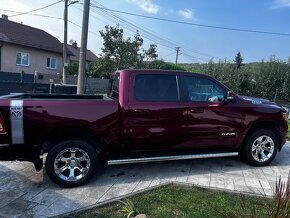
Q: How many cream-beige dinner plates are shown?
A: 0